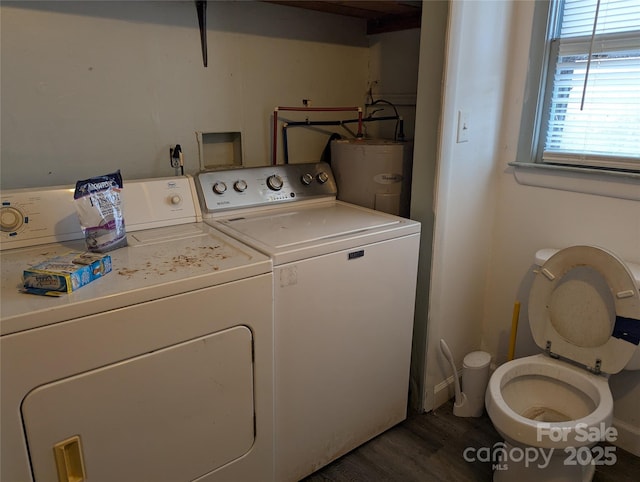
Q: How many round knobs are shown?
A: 7